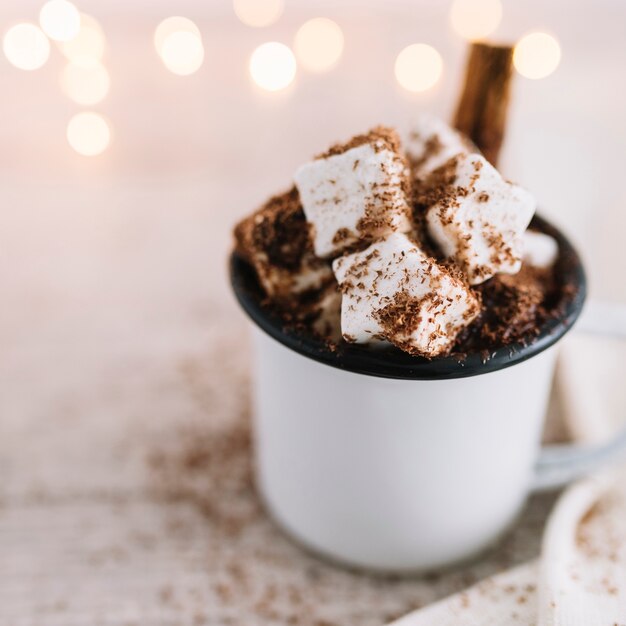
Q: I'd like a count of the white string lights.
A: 13